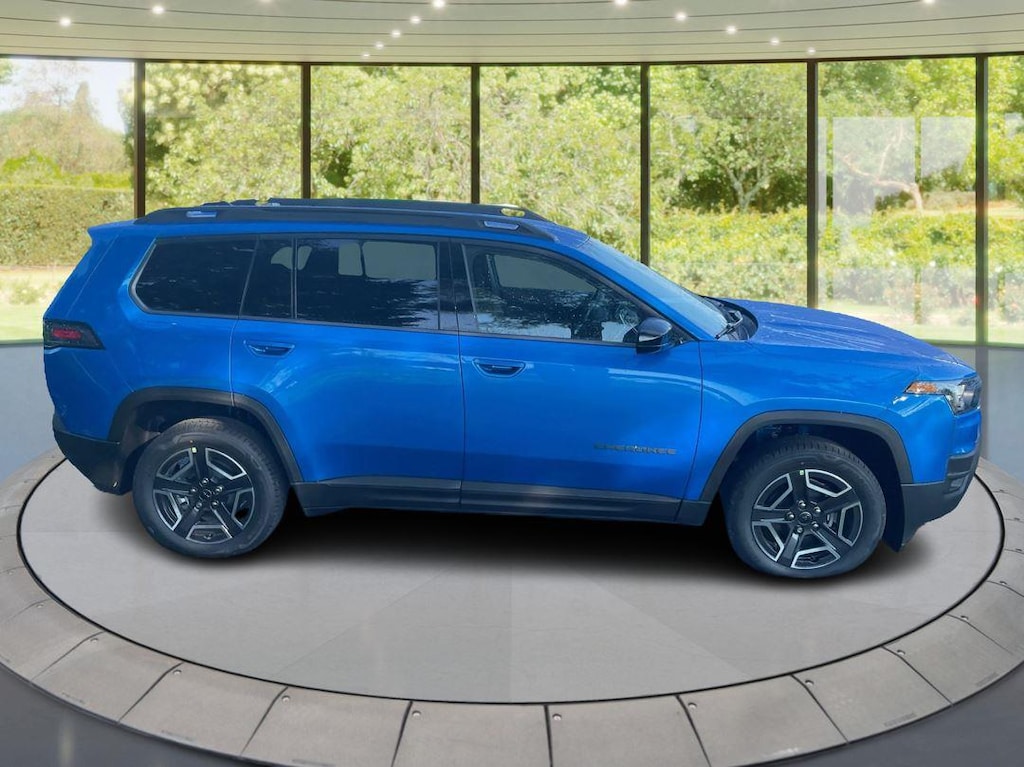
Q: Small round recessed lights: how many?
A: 14